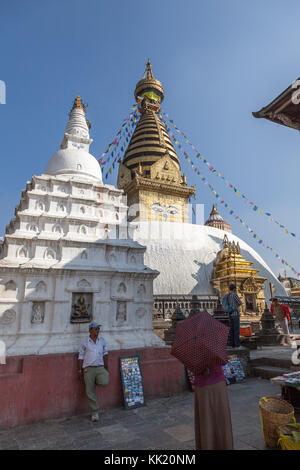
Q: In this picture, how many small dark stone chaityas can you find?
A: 4